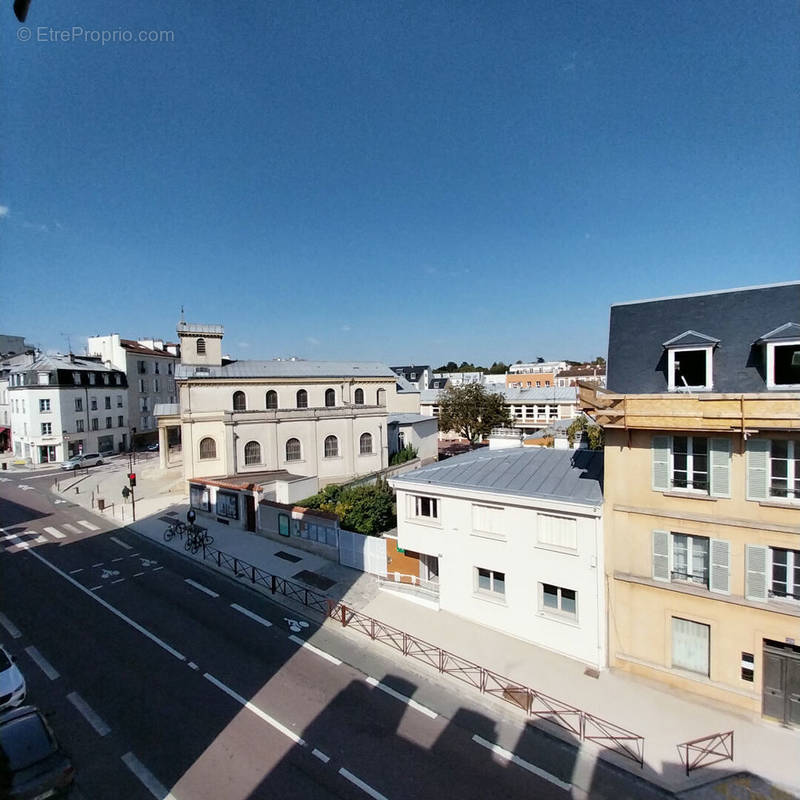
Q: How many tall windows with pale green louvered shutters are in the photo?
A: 4